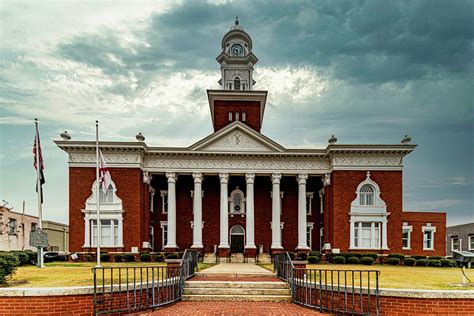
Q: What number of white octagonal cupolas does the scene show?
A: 1